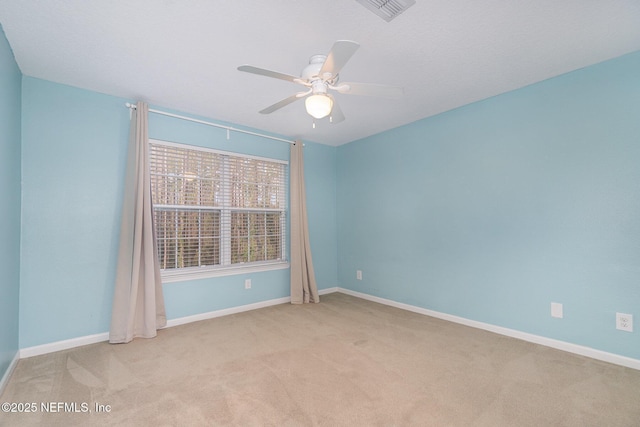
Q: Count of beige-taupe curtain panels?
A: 2